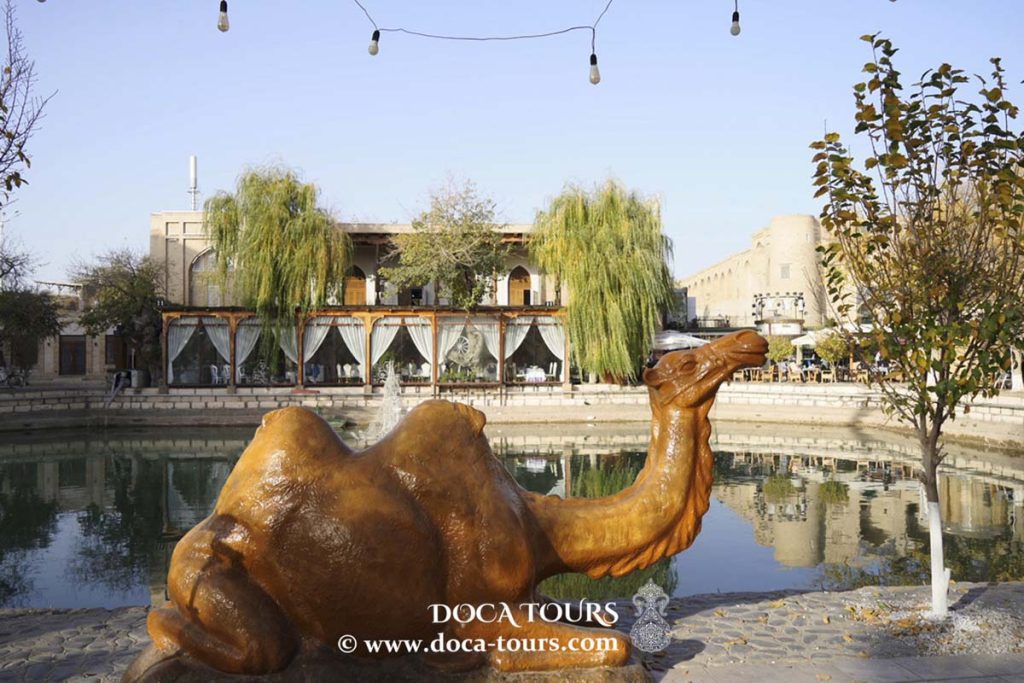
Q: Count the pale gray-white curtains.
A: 12